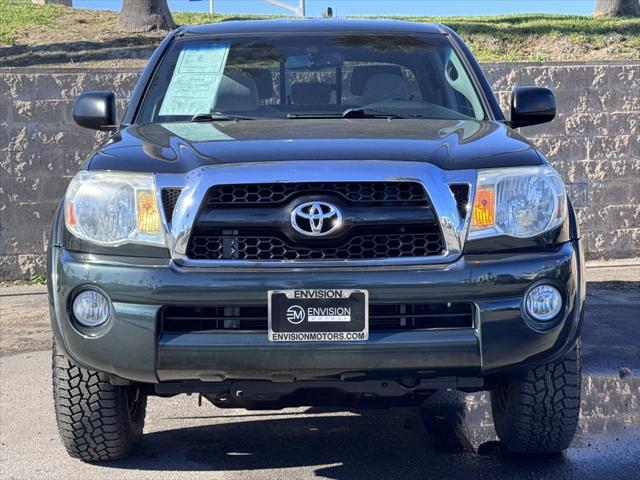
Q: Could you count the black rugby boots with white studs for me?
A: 0